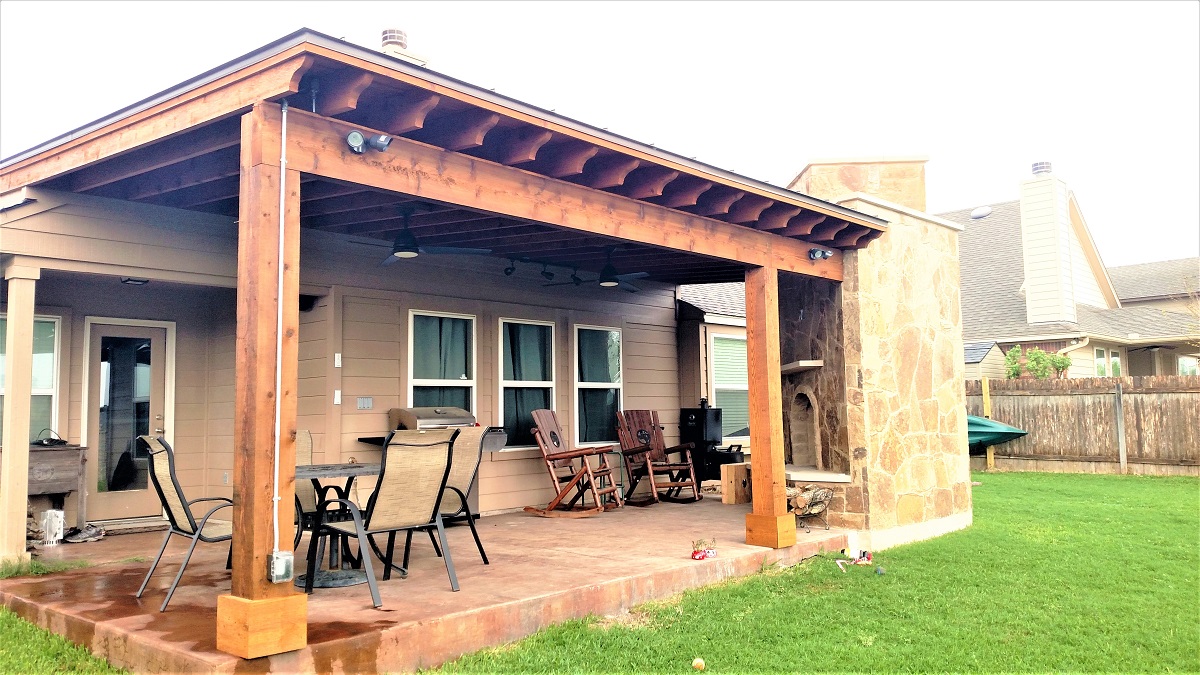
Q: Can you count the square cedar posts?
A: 2